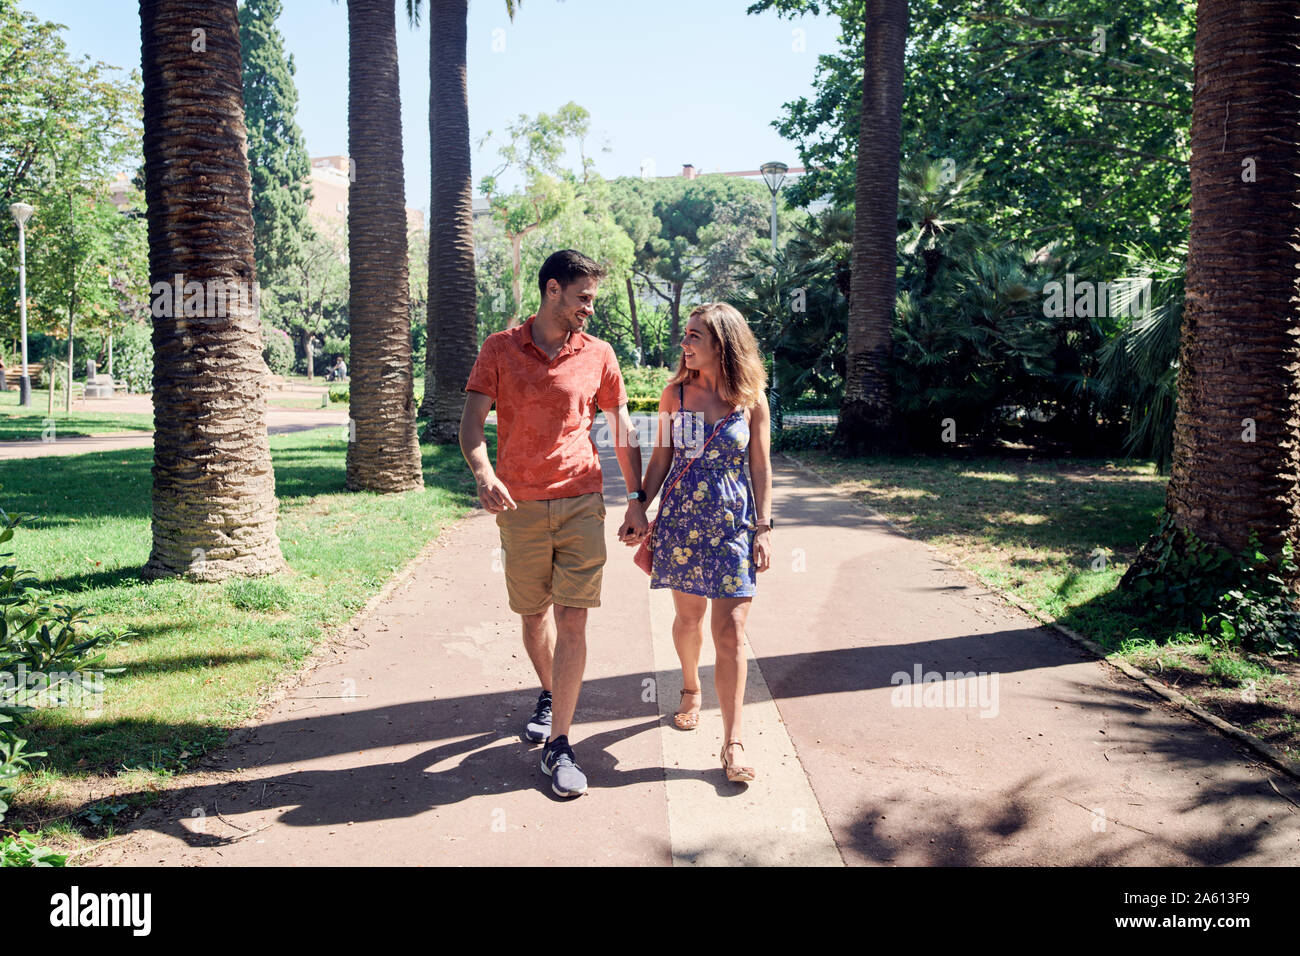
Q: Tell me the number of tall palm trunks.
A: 5